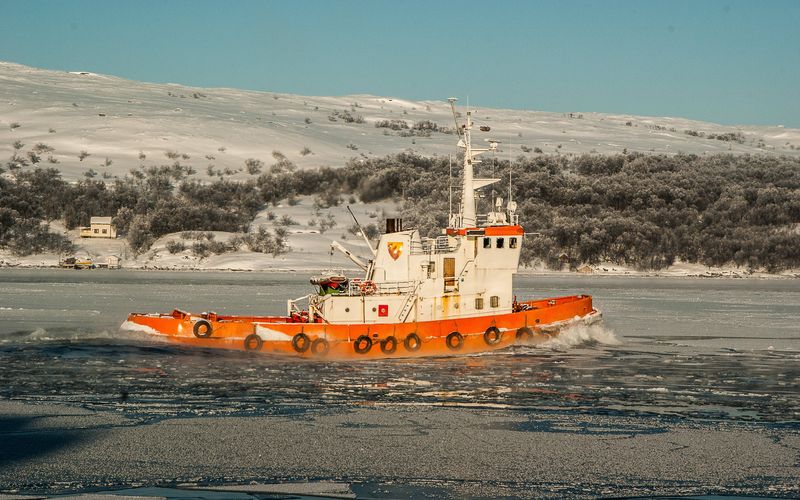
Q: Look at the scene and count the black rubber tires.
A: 10